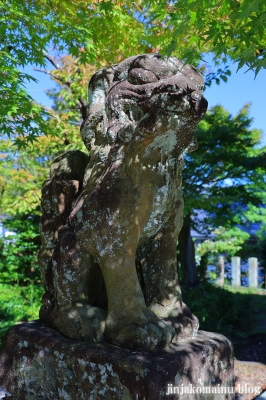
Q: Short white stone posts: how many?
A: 3